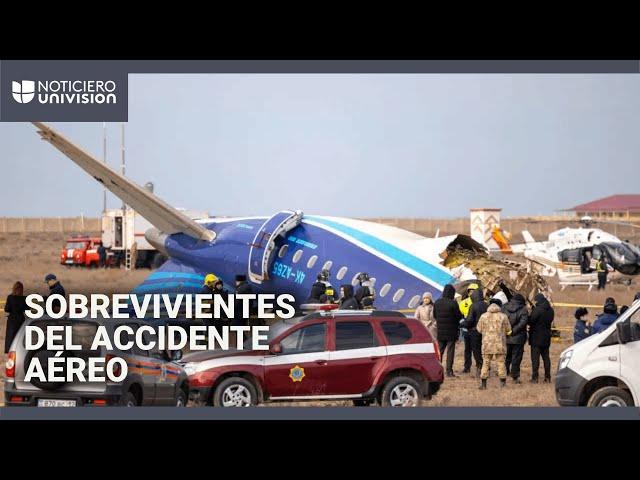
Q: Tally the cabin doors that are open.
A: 1